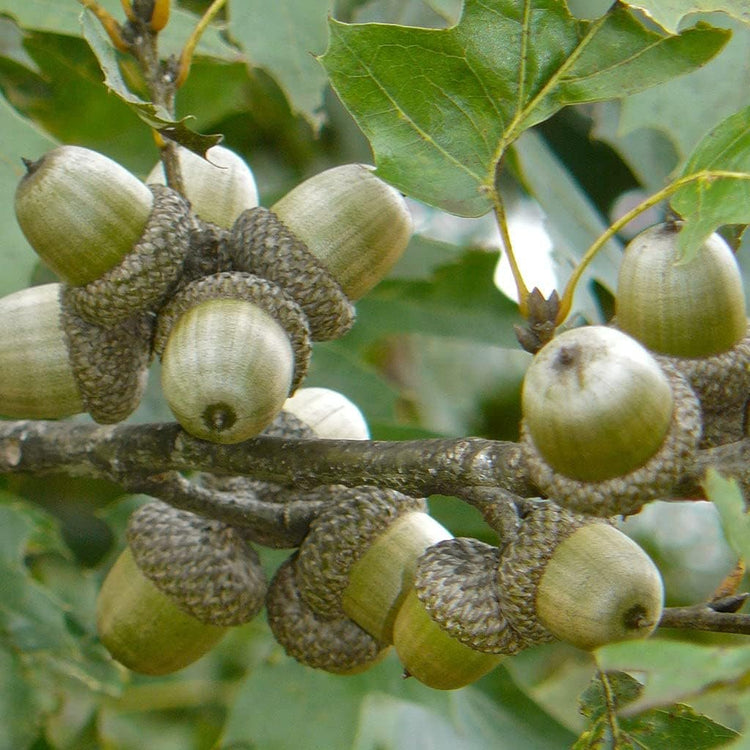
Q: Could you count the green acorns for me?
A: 13